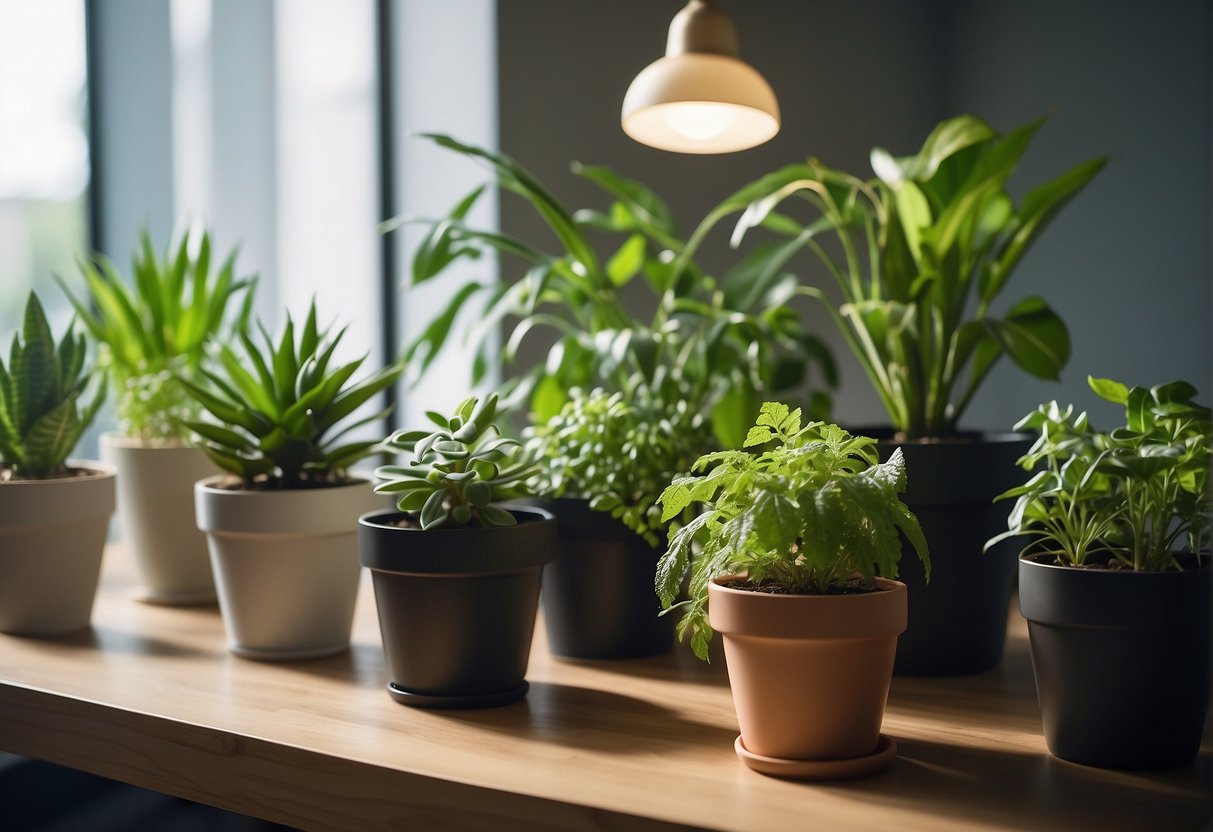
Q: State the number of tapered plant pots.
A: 8